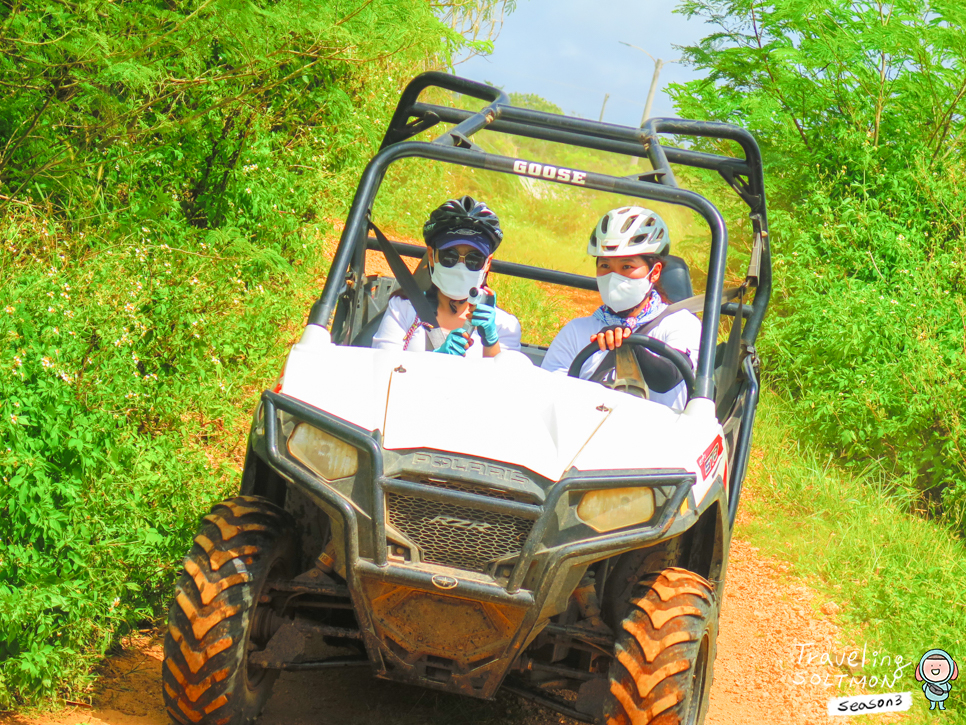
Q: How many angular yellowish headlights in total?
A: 2